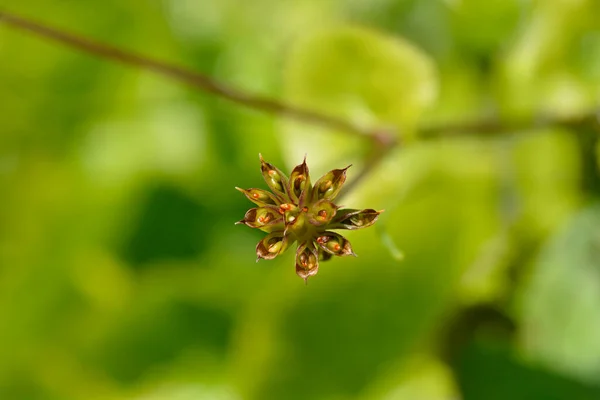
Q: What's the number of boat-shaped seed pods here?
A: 11